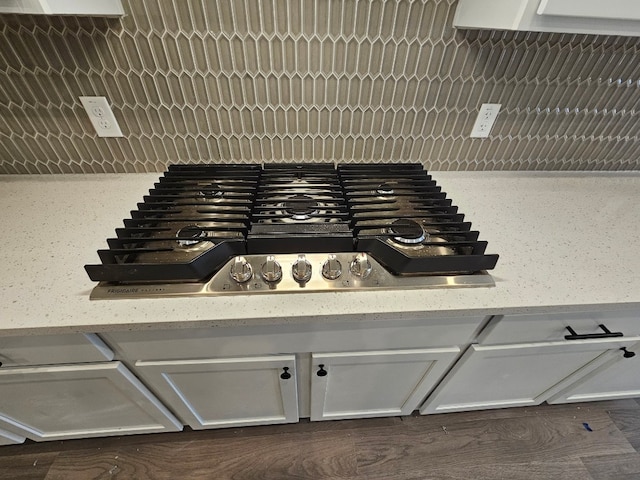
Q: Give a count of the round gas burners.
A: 5